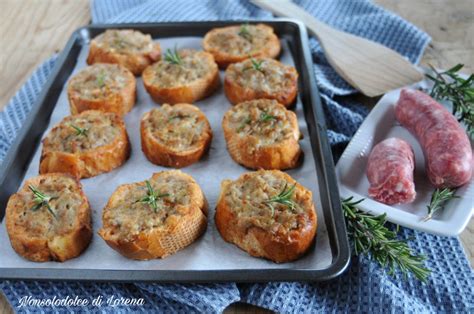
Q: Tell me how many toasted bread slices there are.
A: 11